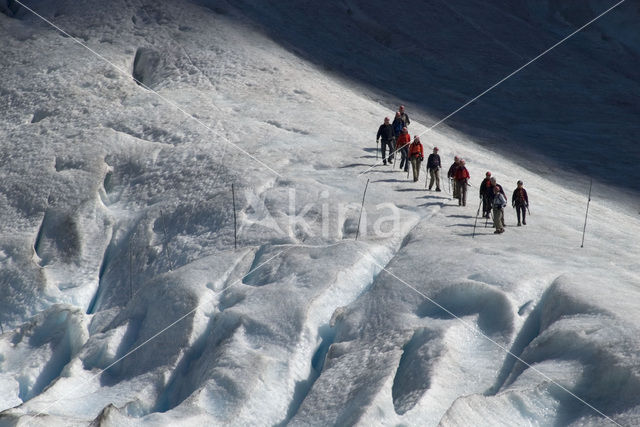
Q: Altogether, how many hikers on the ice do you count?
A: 12